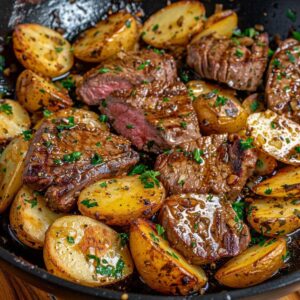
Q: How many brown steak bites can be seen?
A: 7